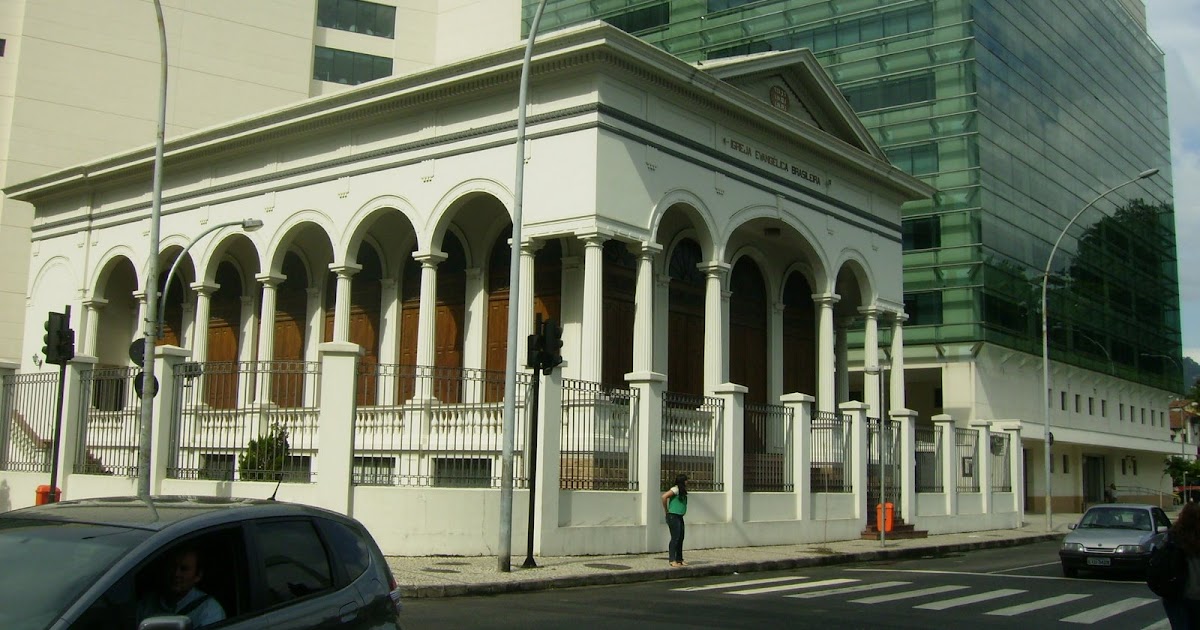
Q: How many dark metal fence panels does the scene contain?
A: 12